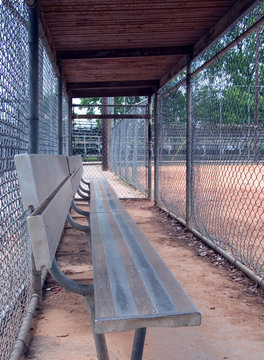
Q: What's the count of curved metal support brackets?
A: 6